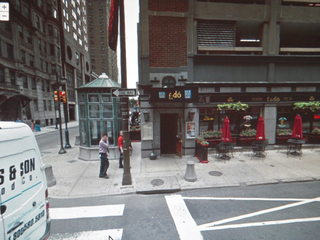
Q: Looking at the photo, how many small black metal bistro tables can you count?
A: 3